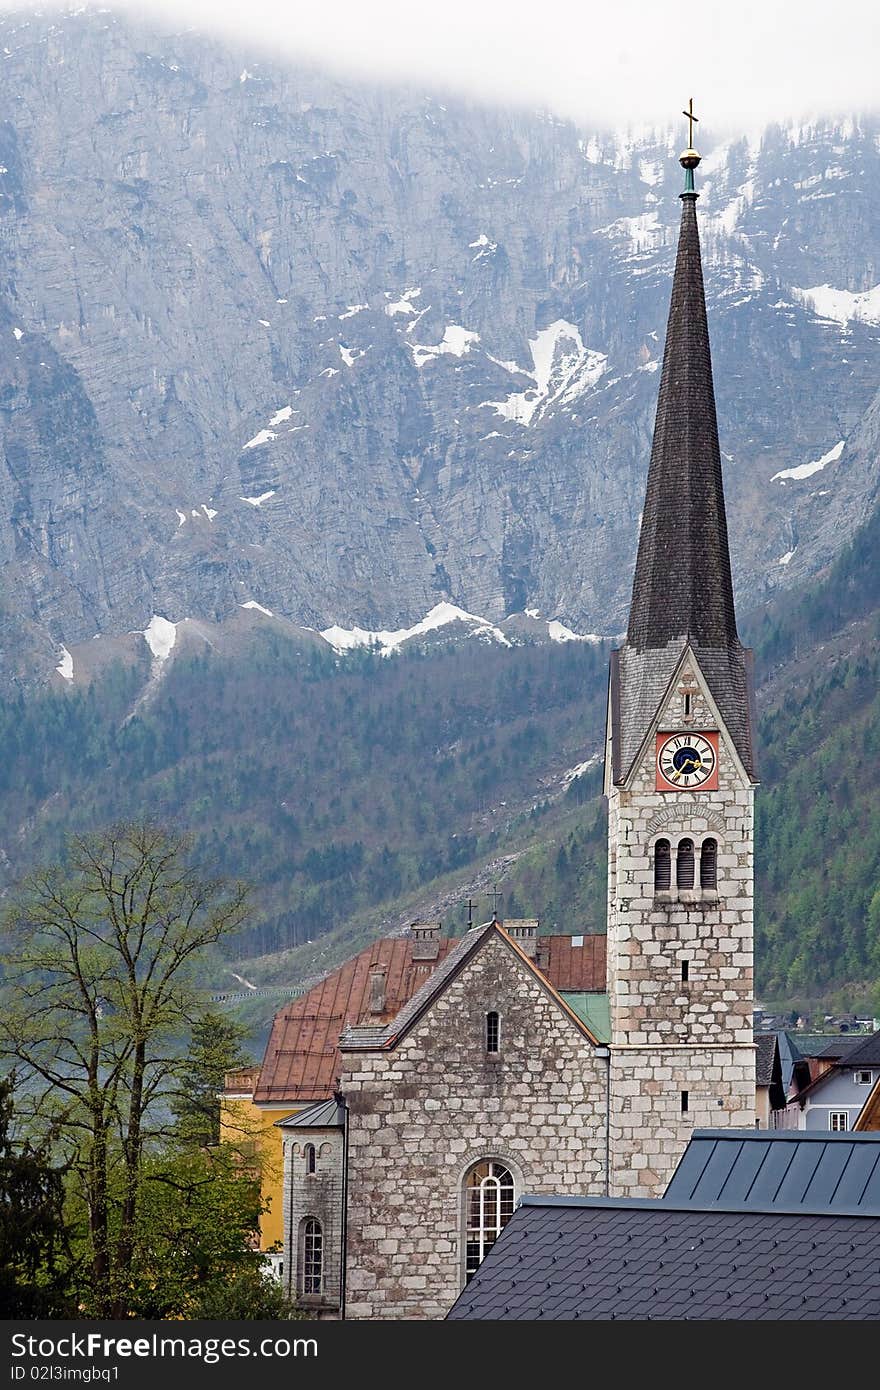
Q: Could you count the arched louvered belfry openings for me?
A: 3